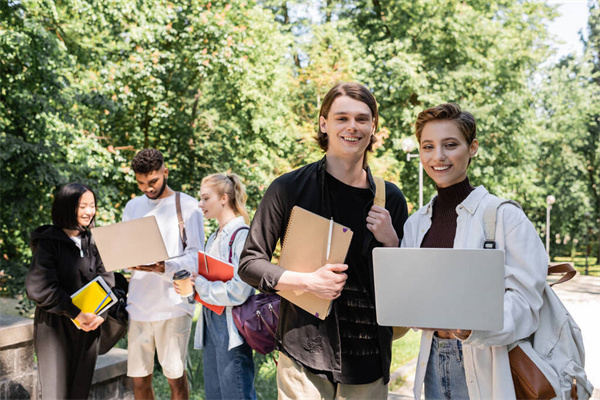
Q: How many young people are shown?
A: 5